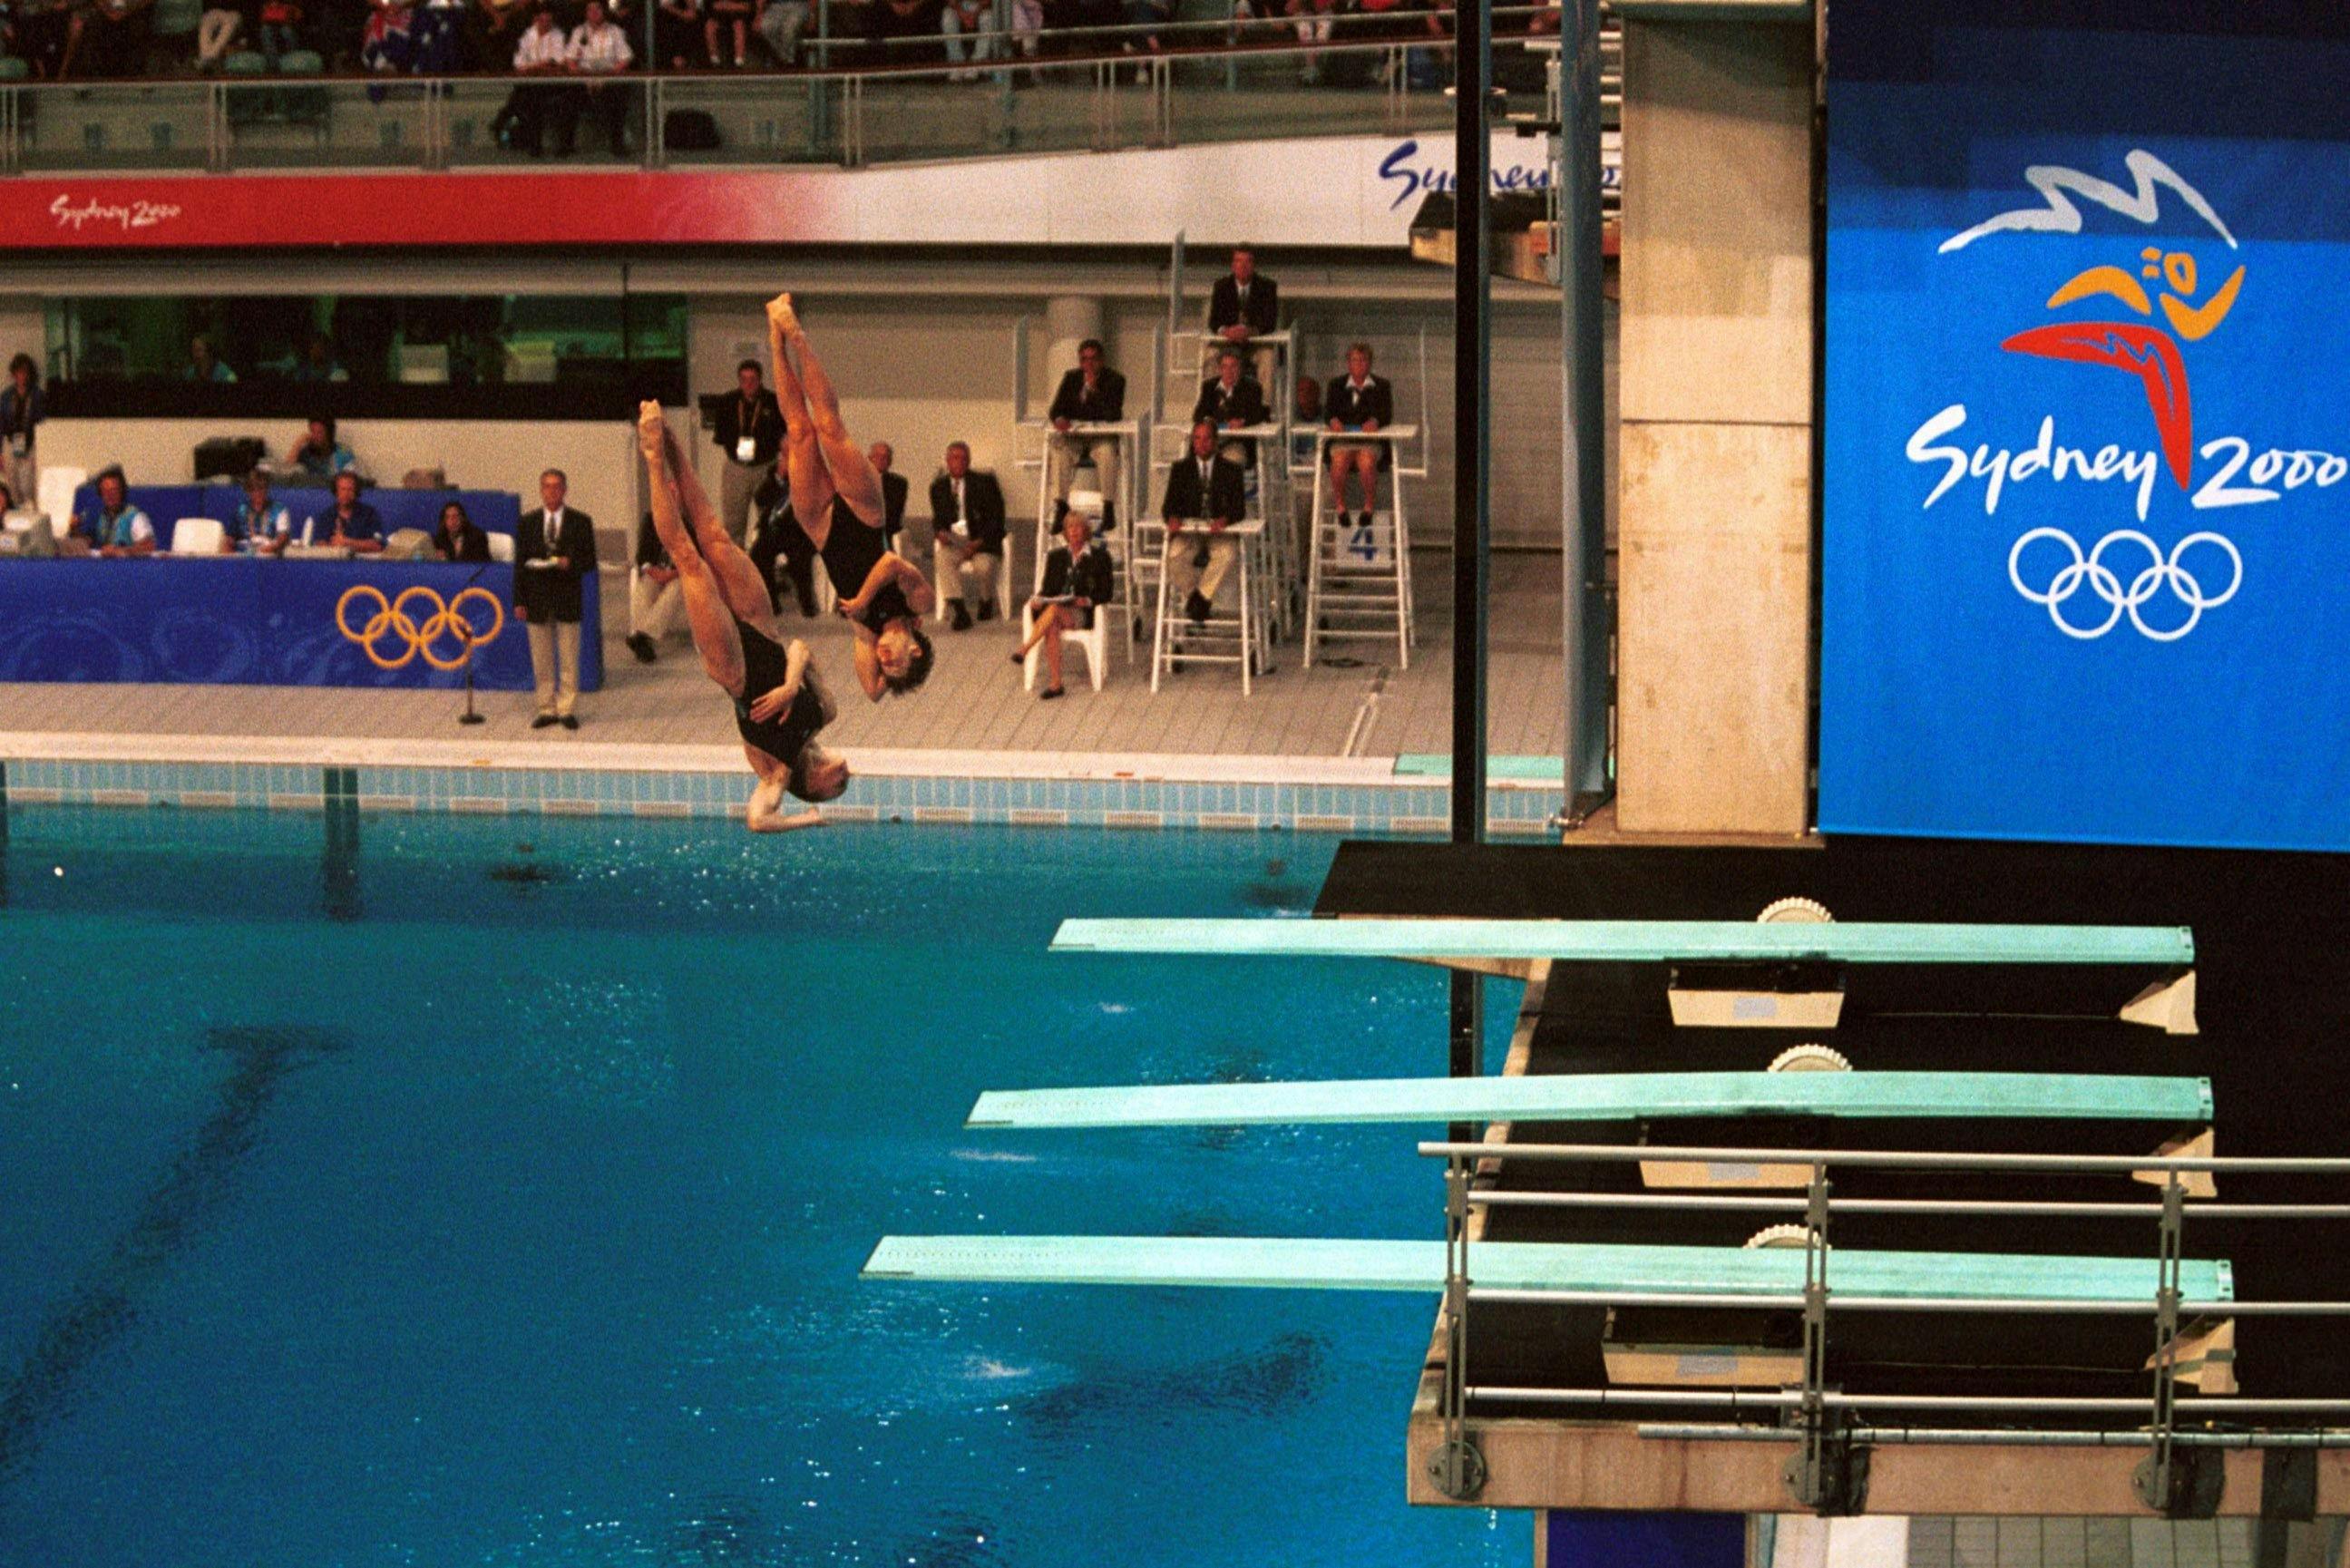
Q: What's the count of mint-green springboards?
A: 3